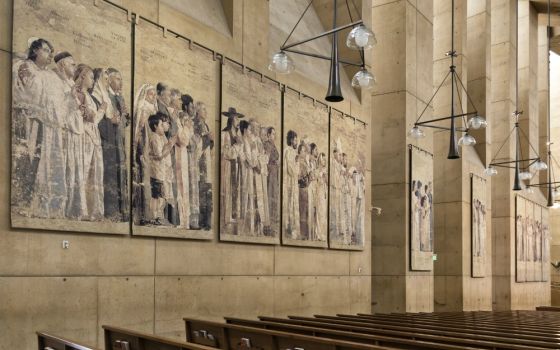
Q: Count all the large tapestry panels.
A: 11